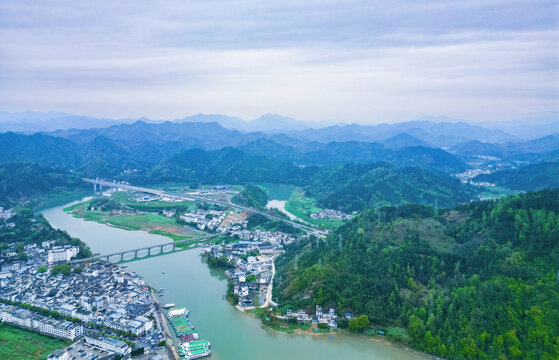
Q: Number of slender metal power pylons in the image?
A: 6